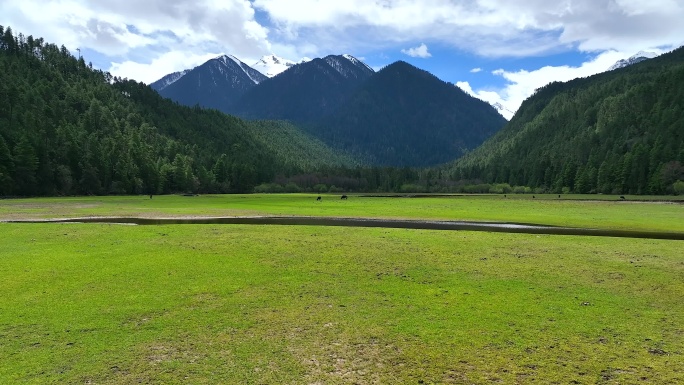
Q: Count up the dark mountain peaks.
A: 3